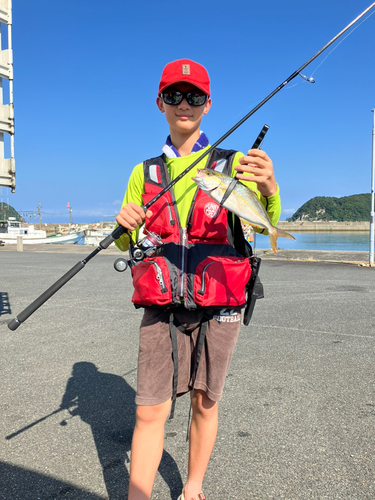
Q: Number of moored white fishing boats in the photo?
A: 2